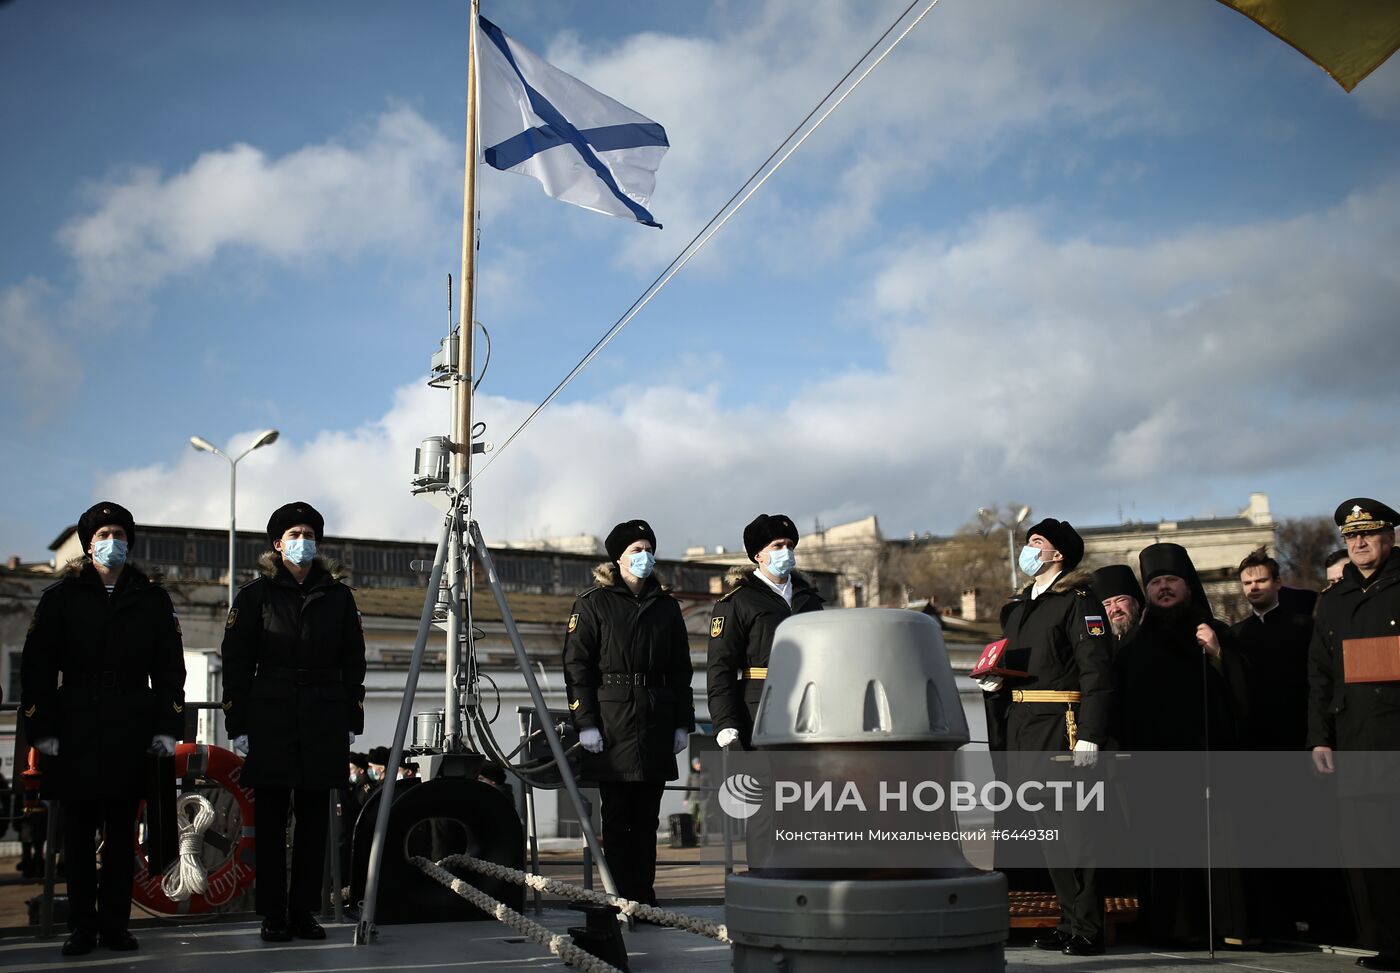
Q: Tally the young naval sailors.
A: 5